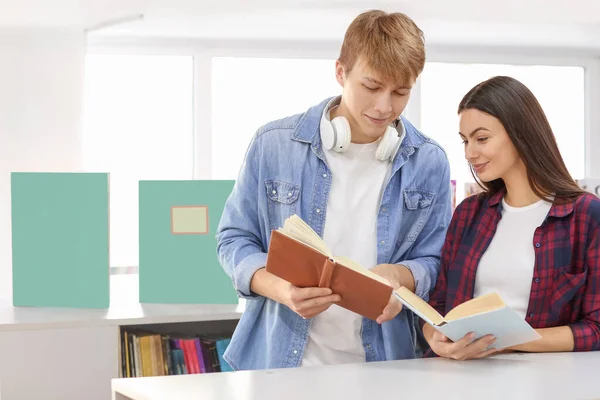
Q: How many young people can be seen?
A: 2